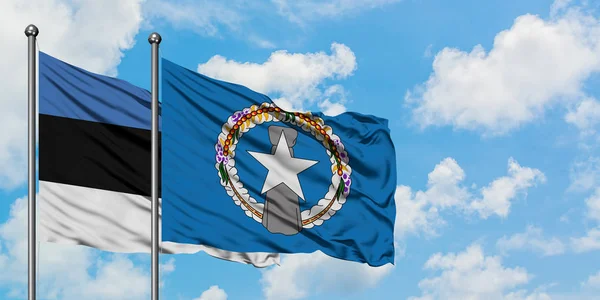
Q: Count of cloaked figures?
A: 0